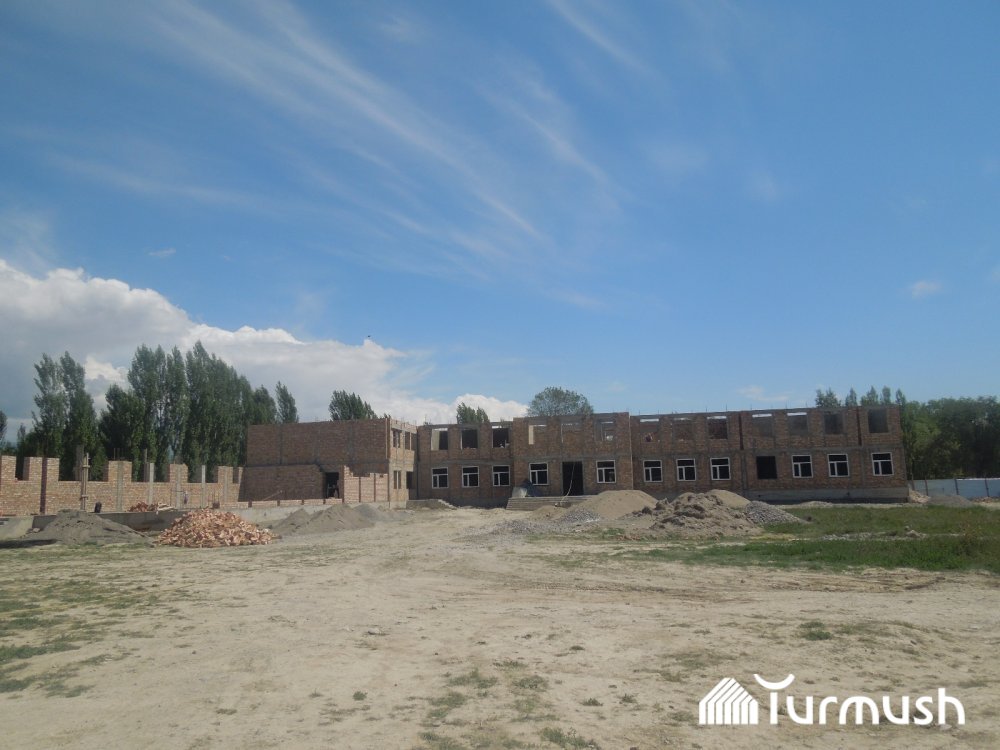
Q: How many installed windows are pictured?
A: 11